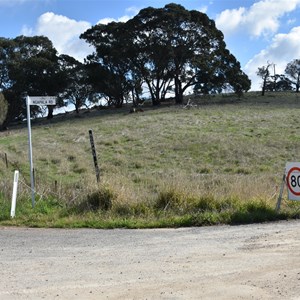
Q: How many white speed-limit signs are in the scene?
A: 1